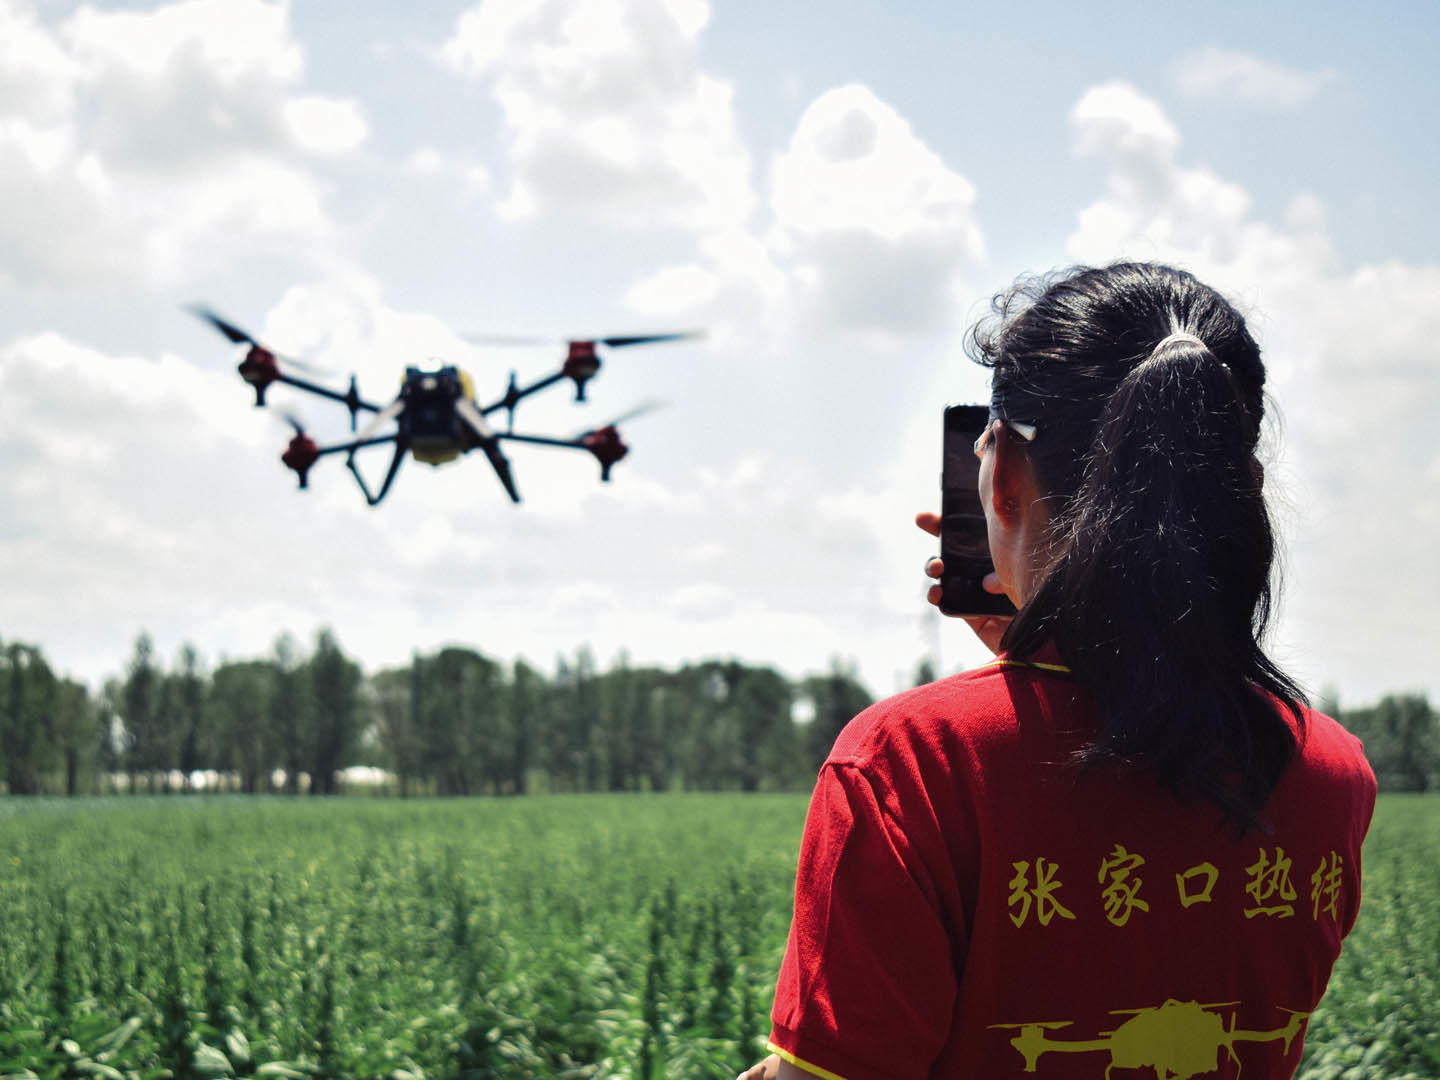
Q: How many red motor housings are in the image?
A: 4